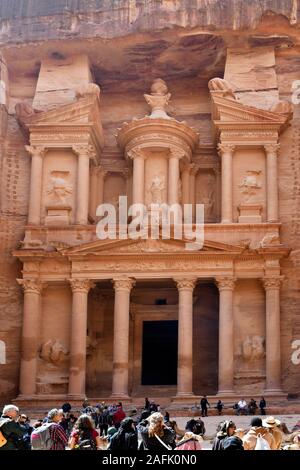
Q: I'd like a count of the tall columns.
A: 6